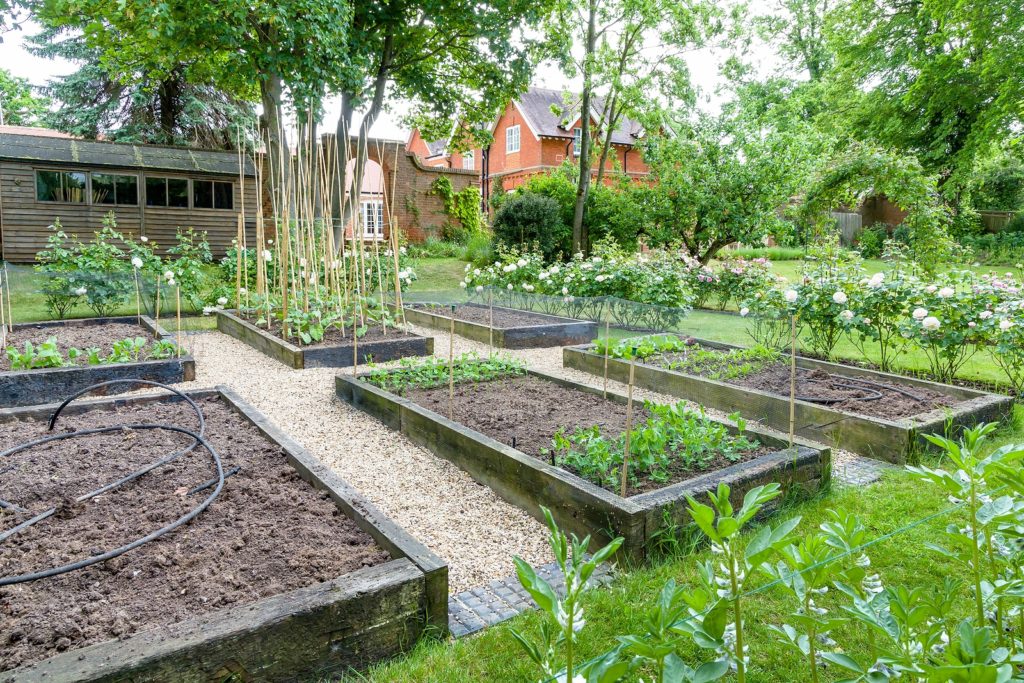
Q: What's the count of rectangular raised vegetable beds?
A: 6